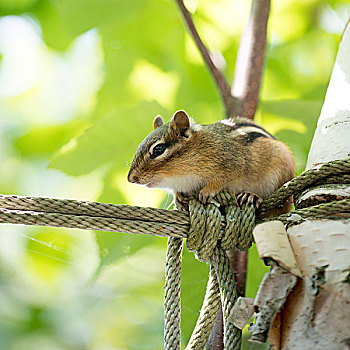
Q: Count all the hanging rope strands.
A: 3